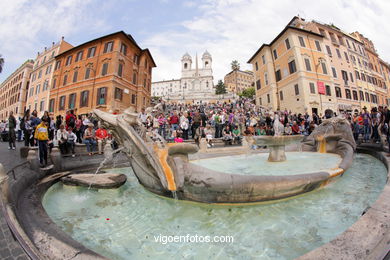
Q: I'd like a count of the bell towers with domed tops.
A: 2